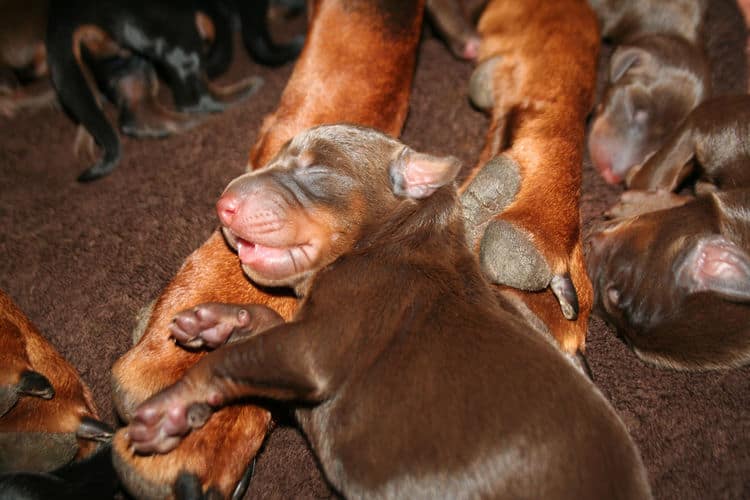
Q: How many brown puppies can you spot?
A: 3